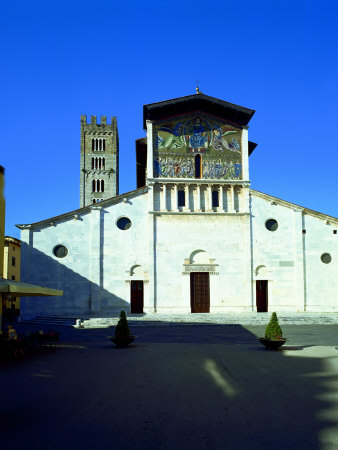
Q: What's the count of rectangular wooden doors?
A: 3